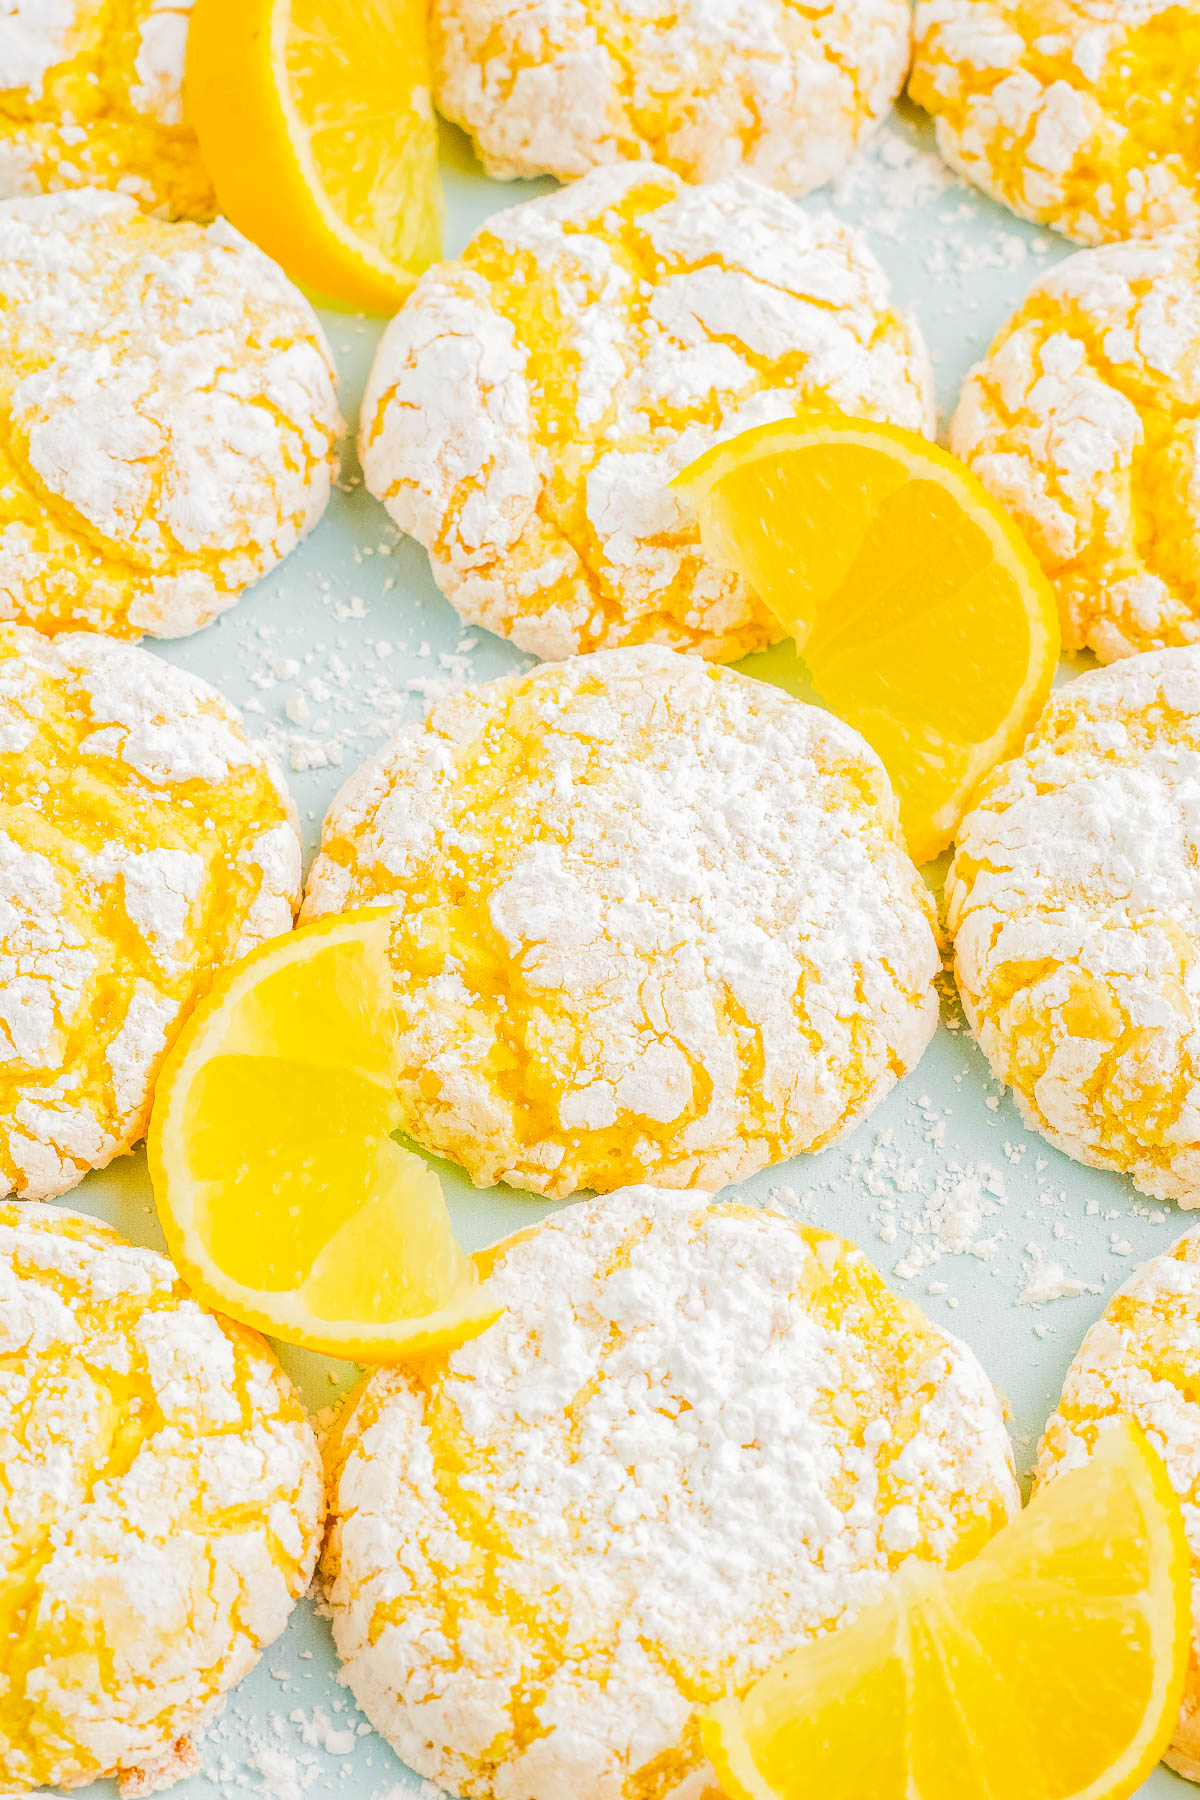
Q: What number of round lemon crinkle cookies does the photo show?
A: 12